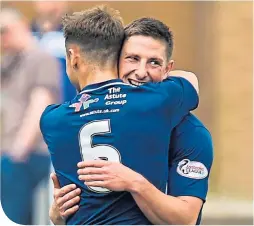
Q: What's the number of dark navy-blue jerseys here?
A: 2